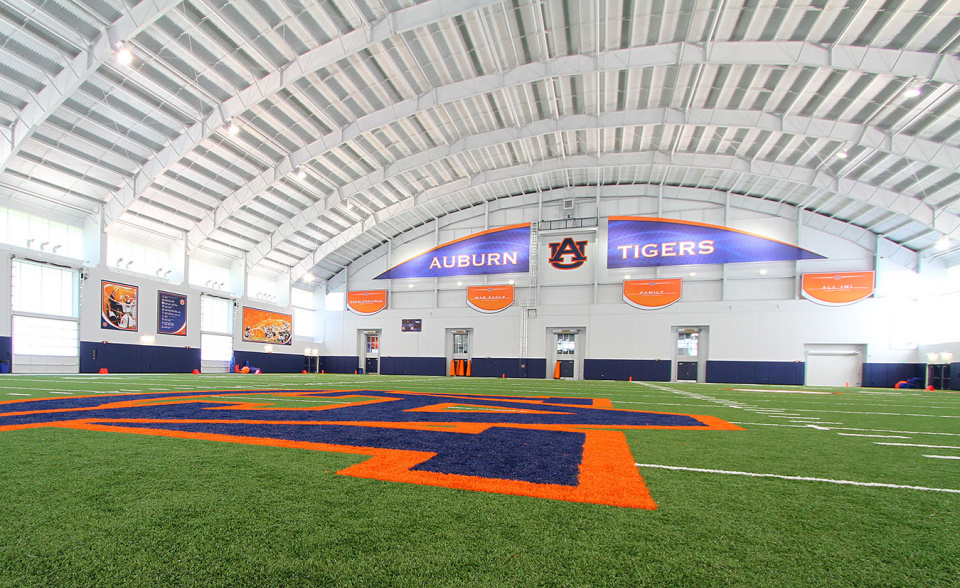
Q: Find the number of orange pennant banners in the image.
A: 4